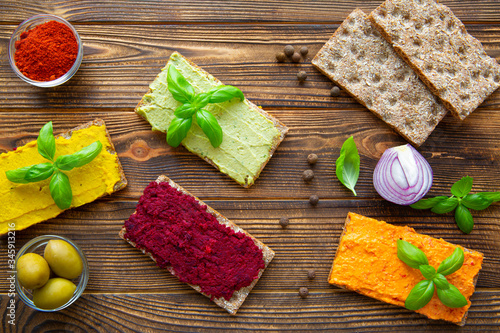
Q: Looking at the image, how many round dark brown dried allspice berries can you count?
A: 12